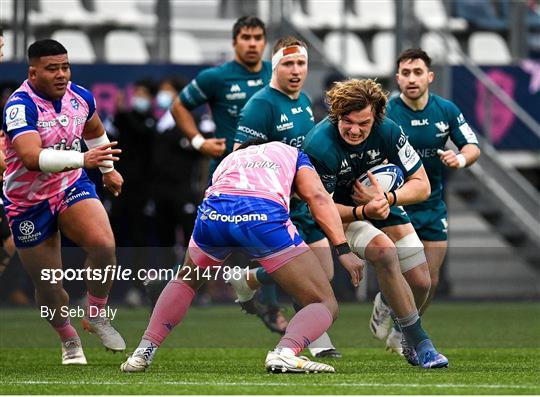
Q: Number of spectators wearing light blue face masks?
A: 2